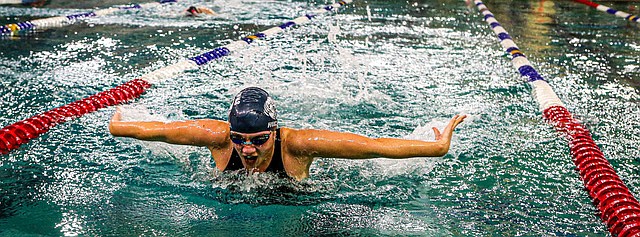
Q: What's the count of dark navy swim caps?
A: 1